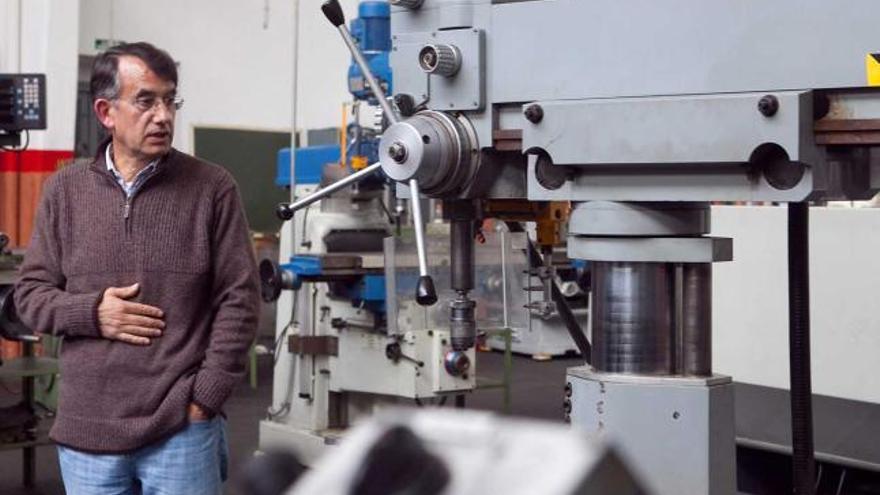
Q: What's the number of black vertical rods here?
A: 1